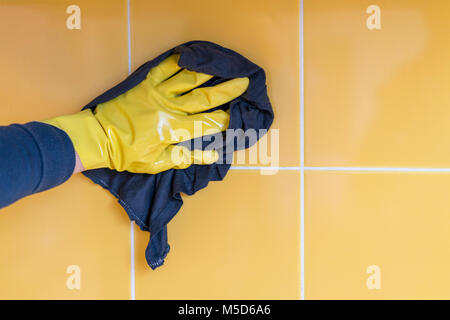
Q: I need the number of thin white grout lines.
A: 3